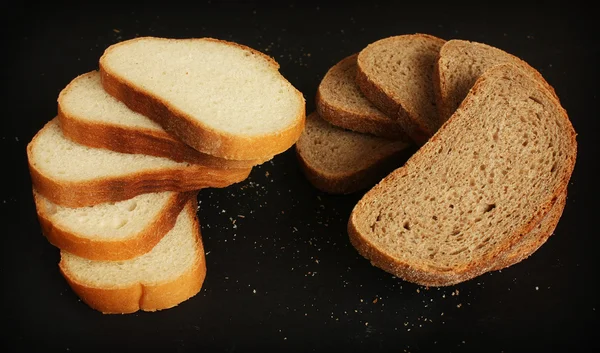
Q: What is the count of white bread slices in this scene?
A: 5